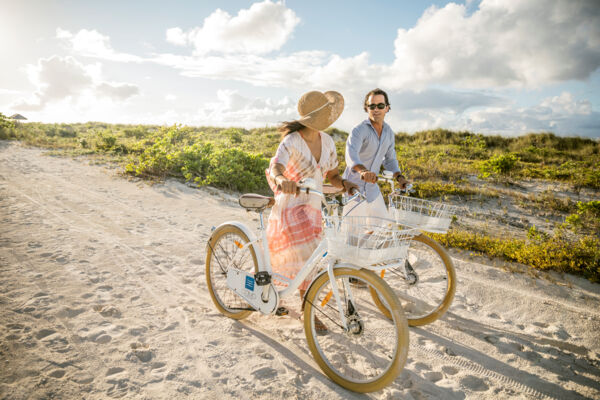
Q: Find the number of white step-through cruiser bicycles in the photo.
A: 2